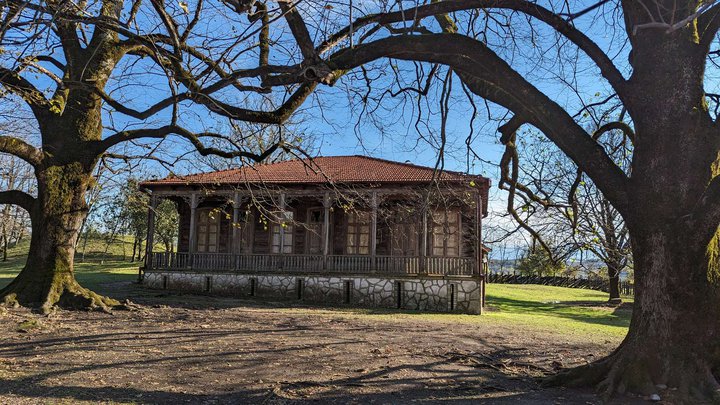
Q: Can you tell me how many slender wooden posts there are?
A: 8